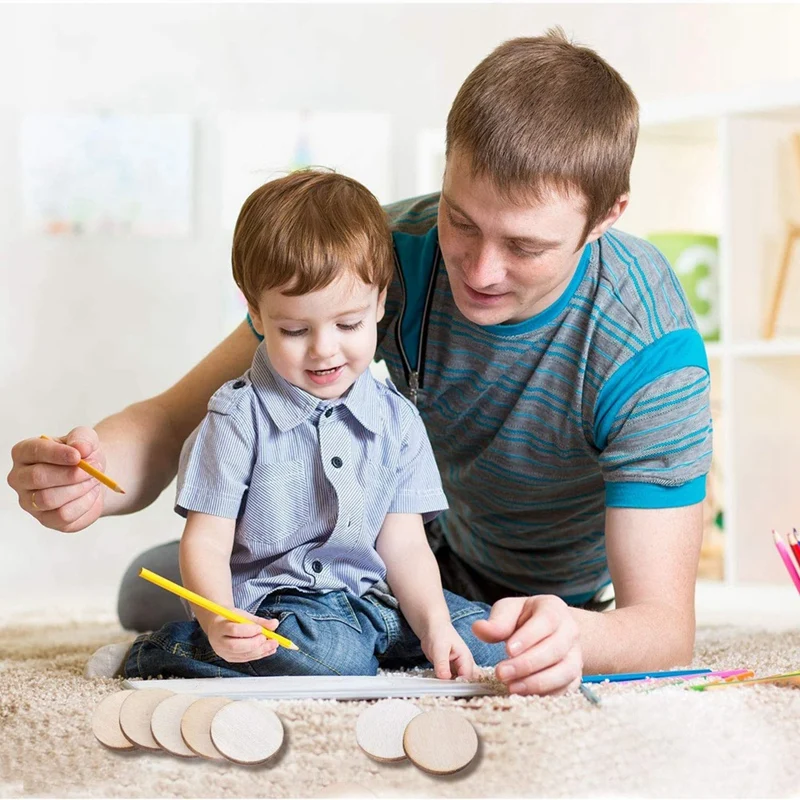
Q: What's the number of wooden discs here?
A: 7